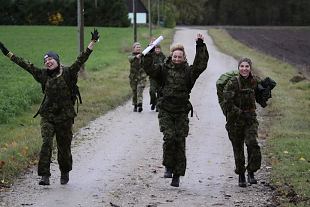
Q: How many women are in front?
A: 3